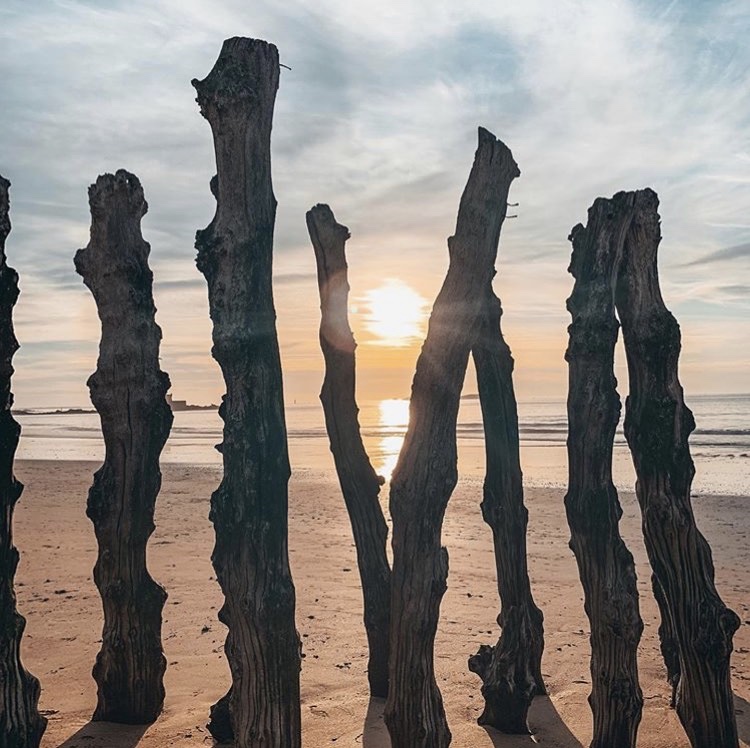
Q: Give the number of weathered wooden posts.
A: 8